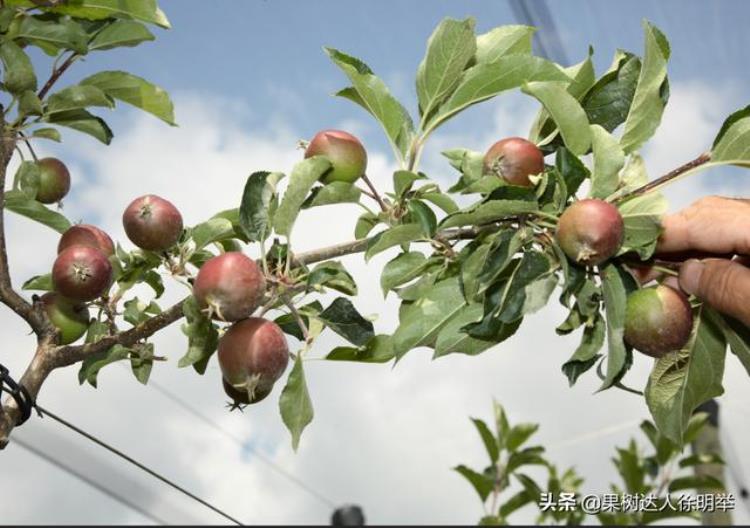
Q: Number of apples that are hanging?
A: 12